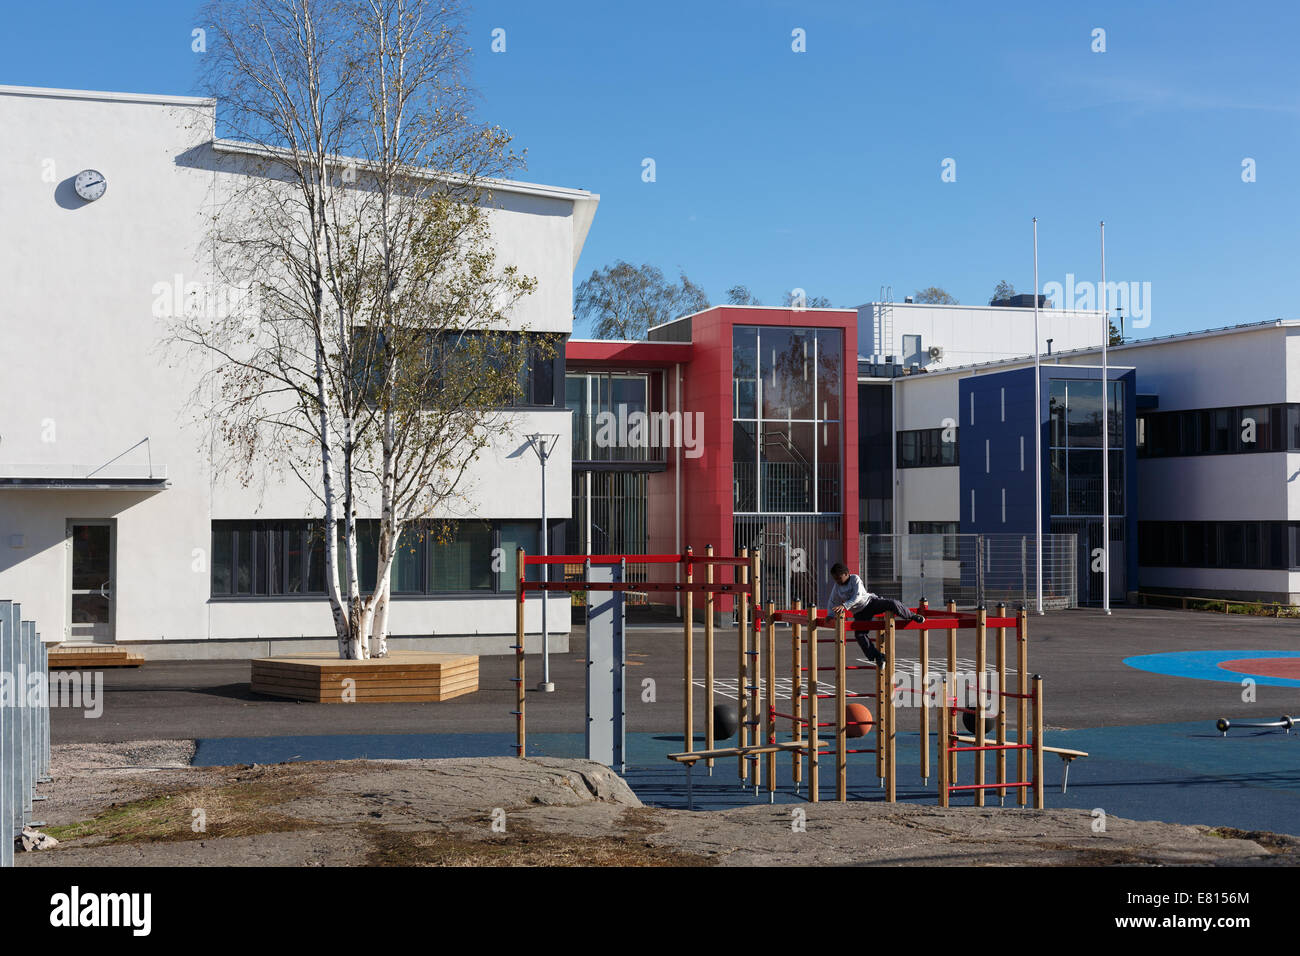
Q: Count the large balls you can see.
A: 3